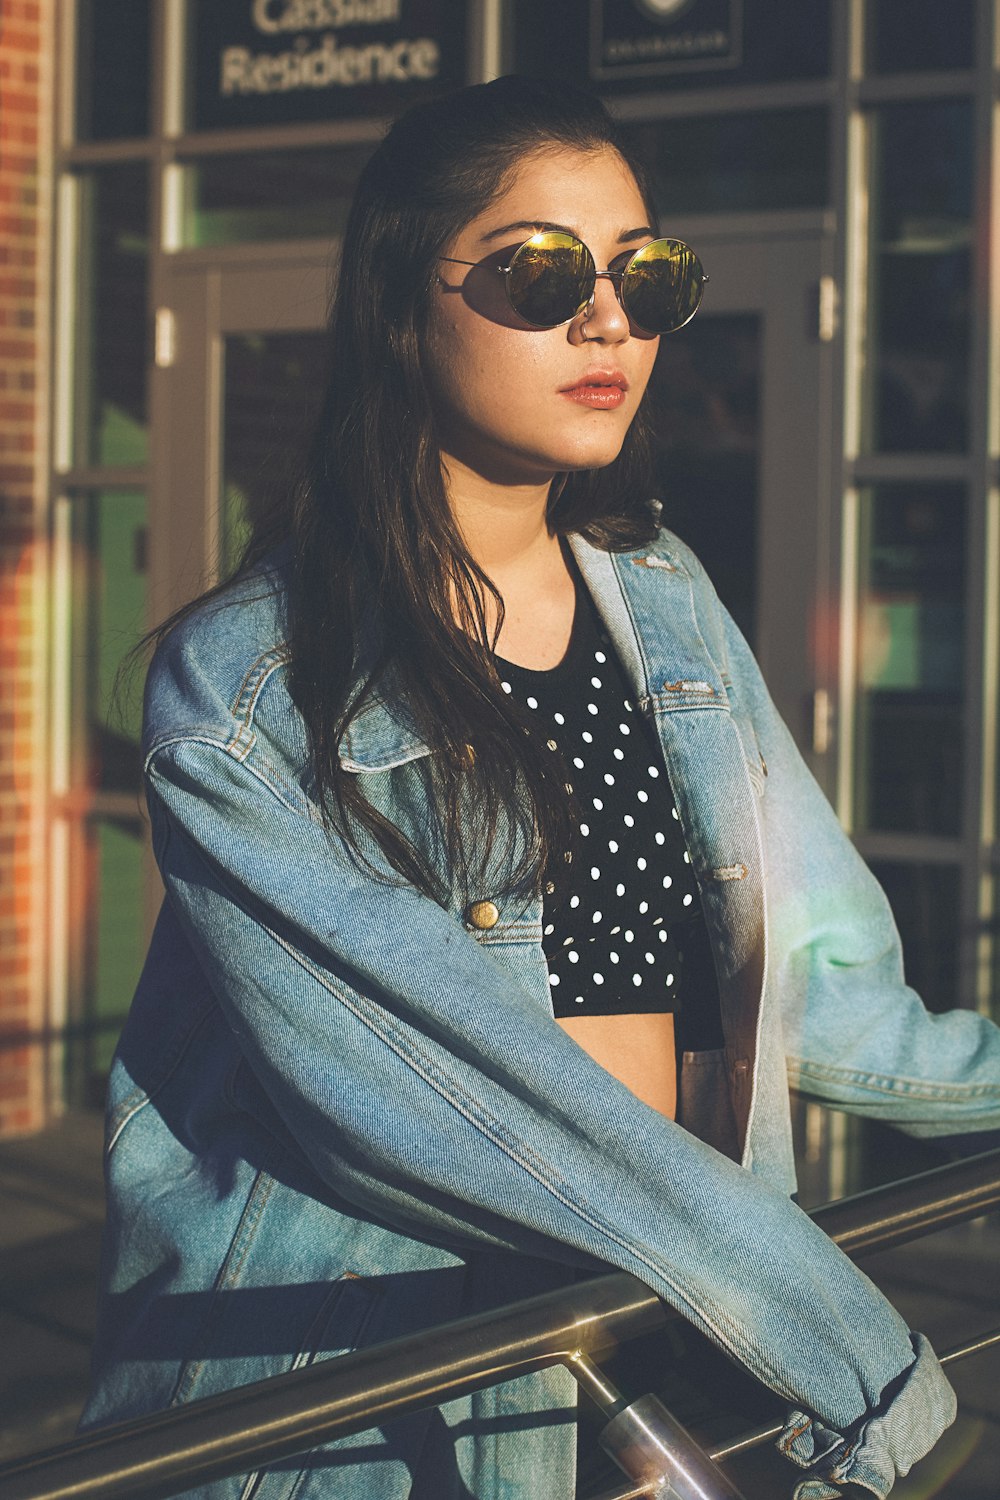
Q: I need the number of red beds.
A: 0